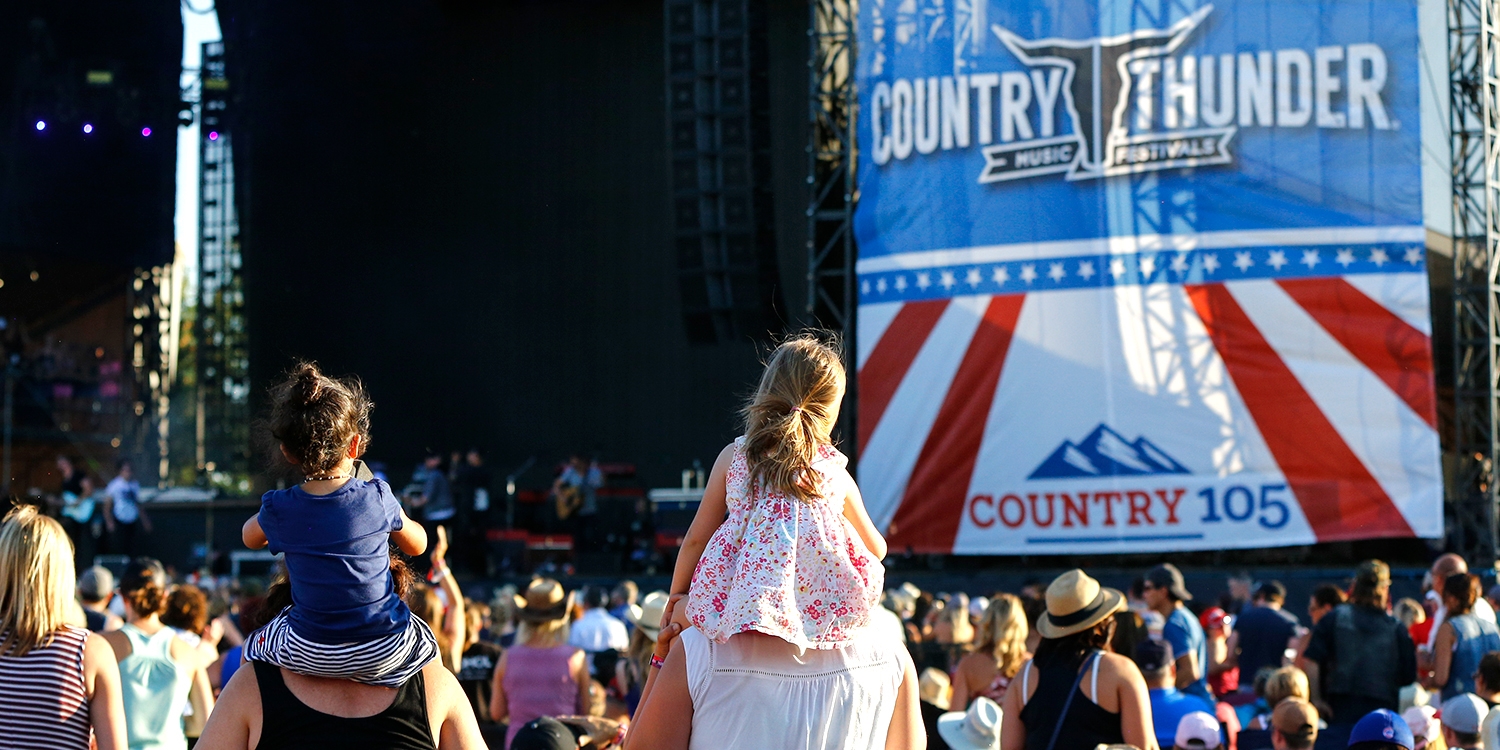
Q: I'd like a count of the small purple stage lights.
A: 4